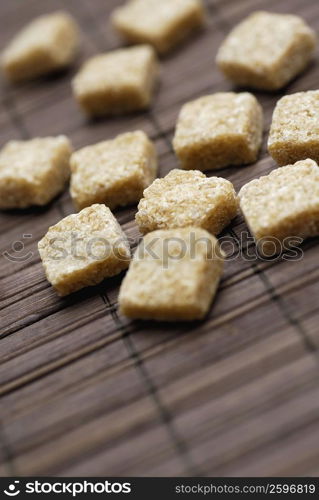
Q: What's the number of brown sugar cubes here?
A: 12